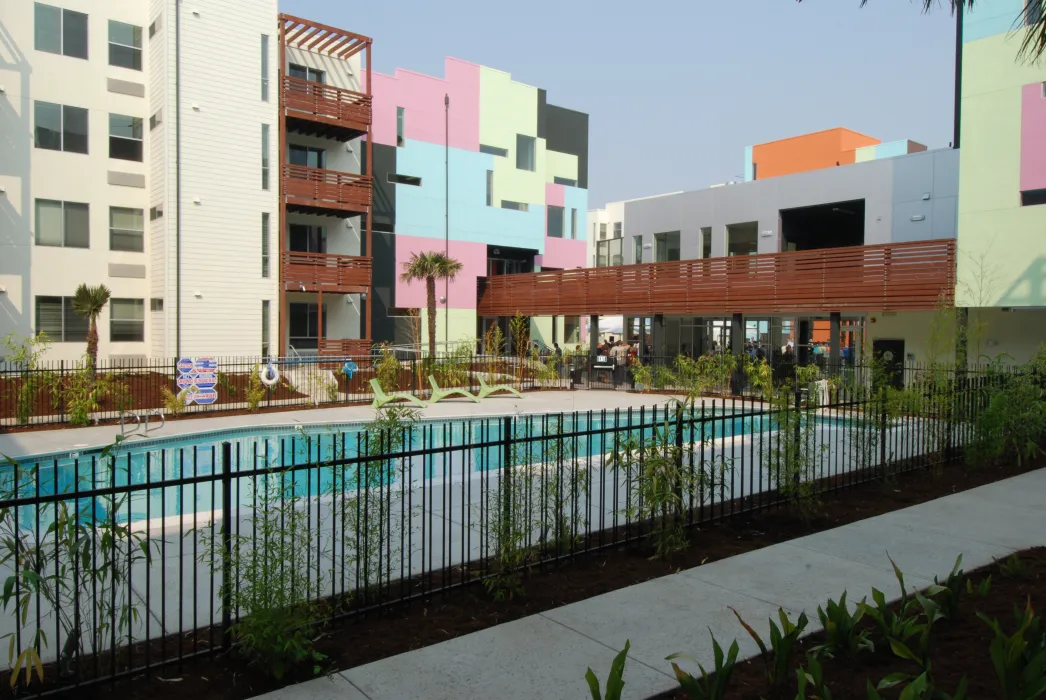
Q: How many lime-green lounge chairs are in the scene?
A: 3